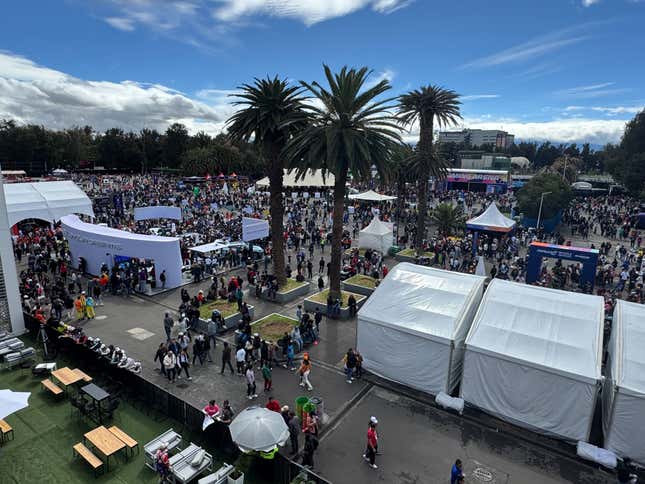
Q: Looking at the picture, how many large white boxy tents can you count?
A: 3